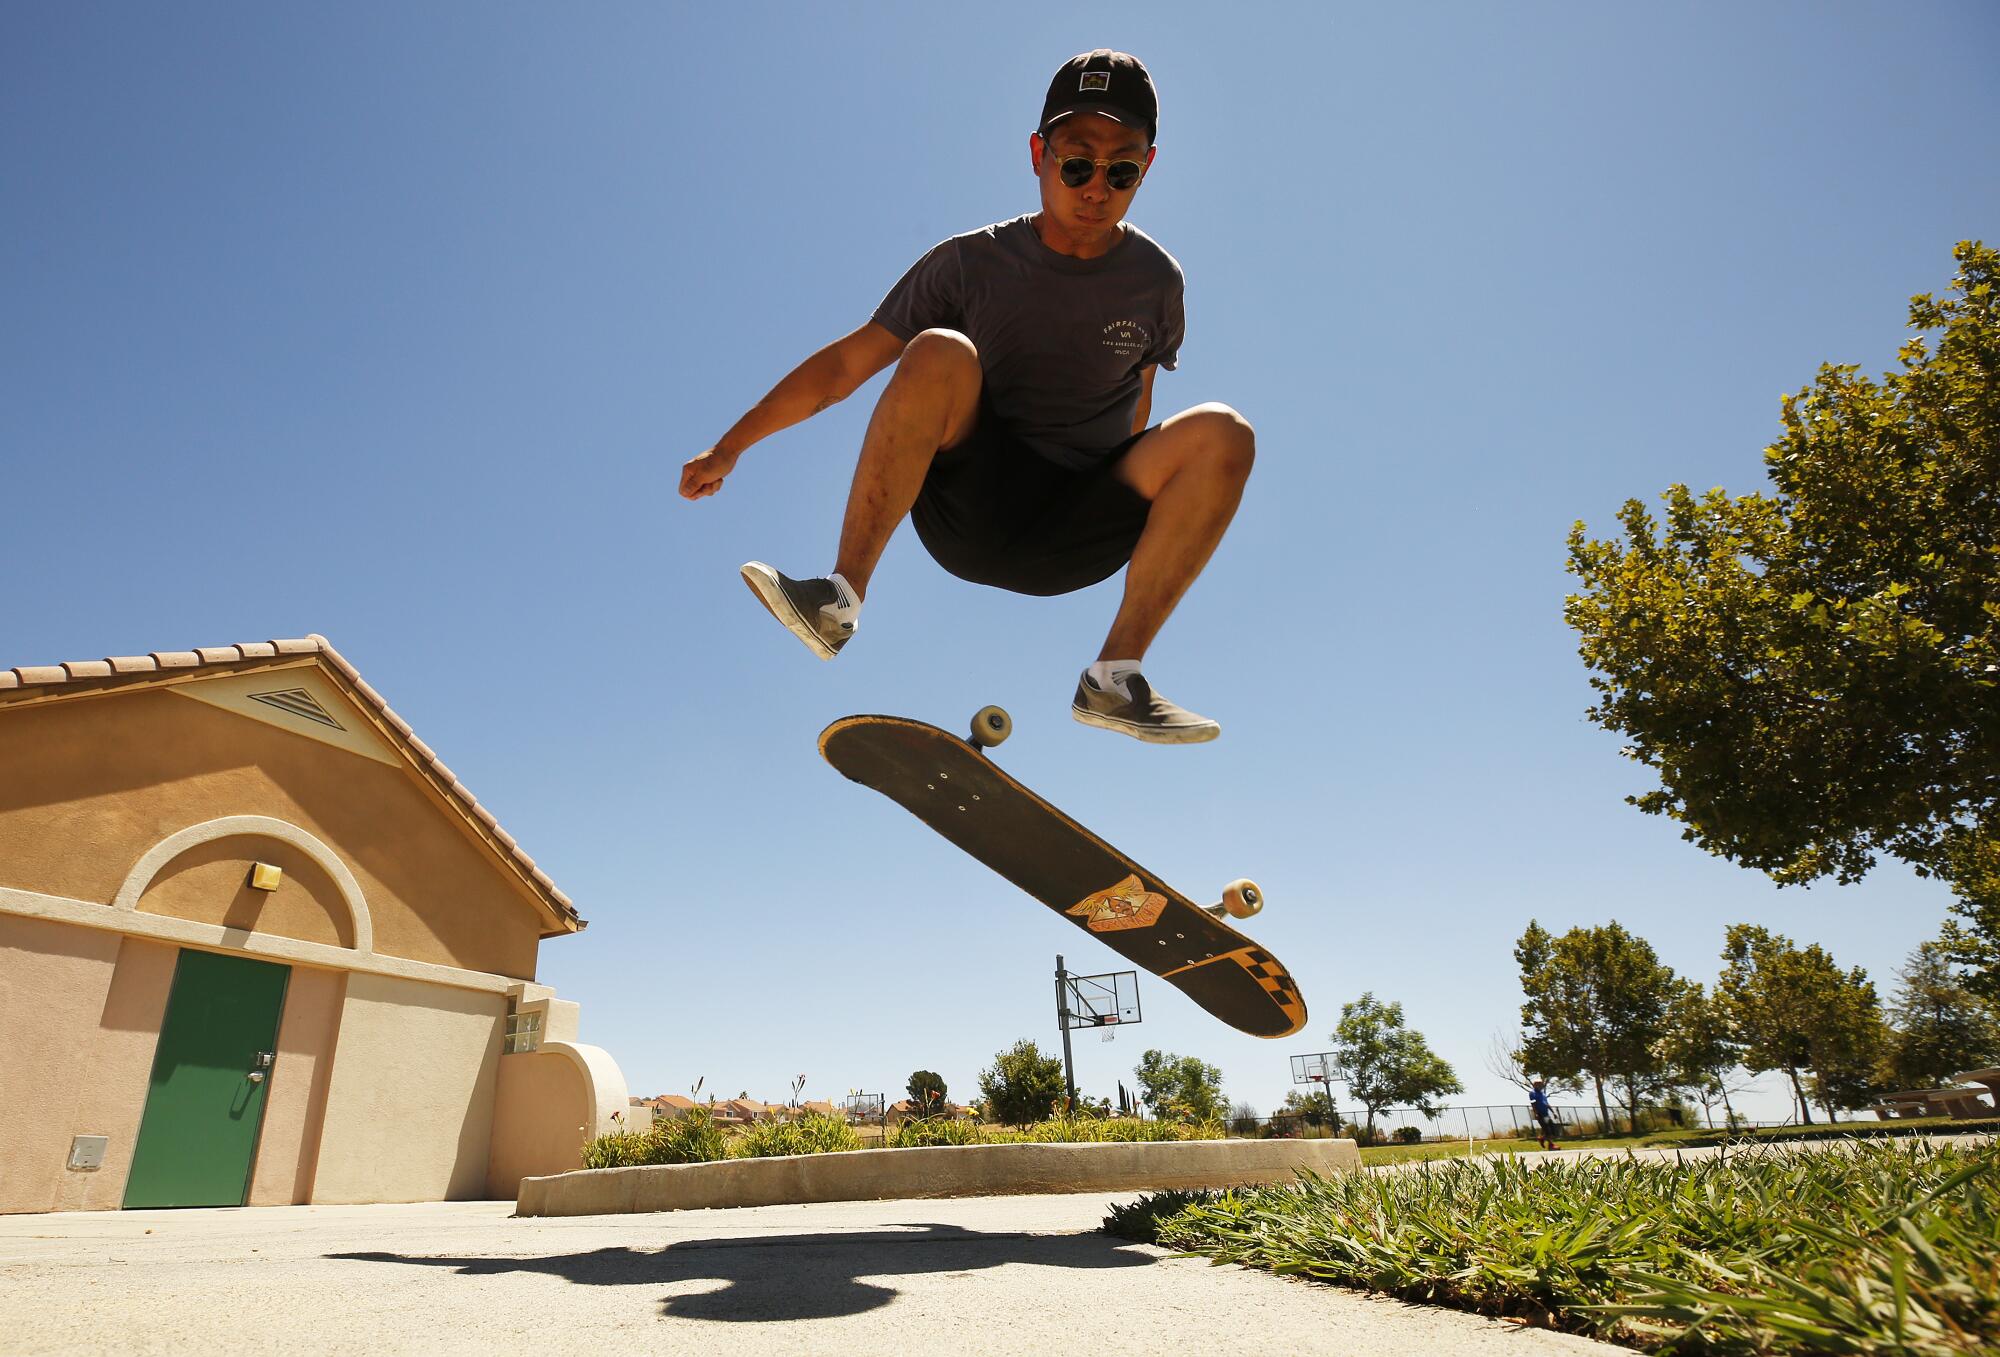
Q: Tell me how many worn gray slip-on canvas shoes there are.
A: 2